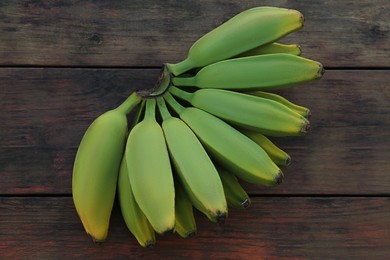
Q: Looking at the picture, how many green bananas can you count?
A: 13